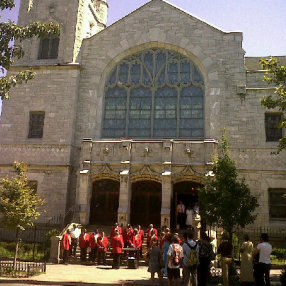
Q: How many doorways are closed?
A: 2